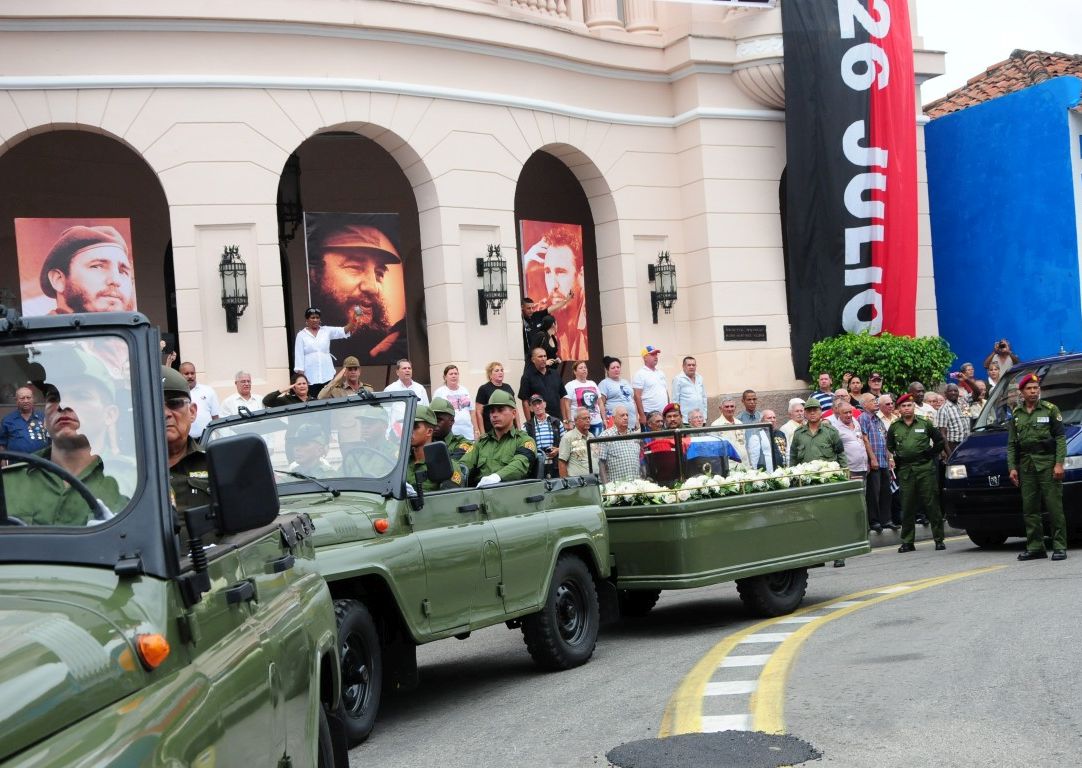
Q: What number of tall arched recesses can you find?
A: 3